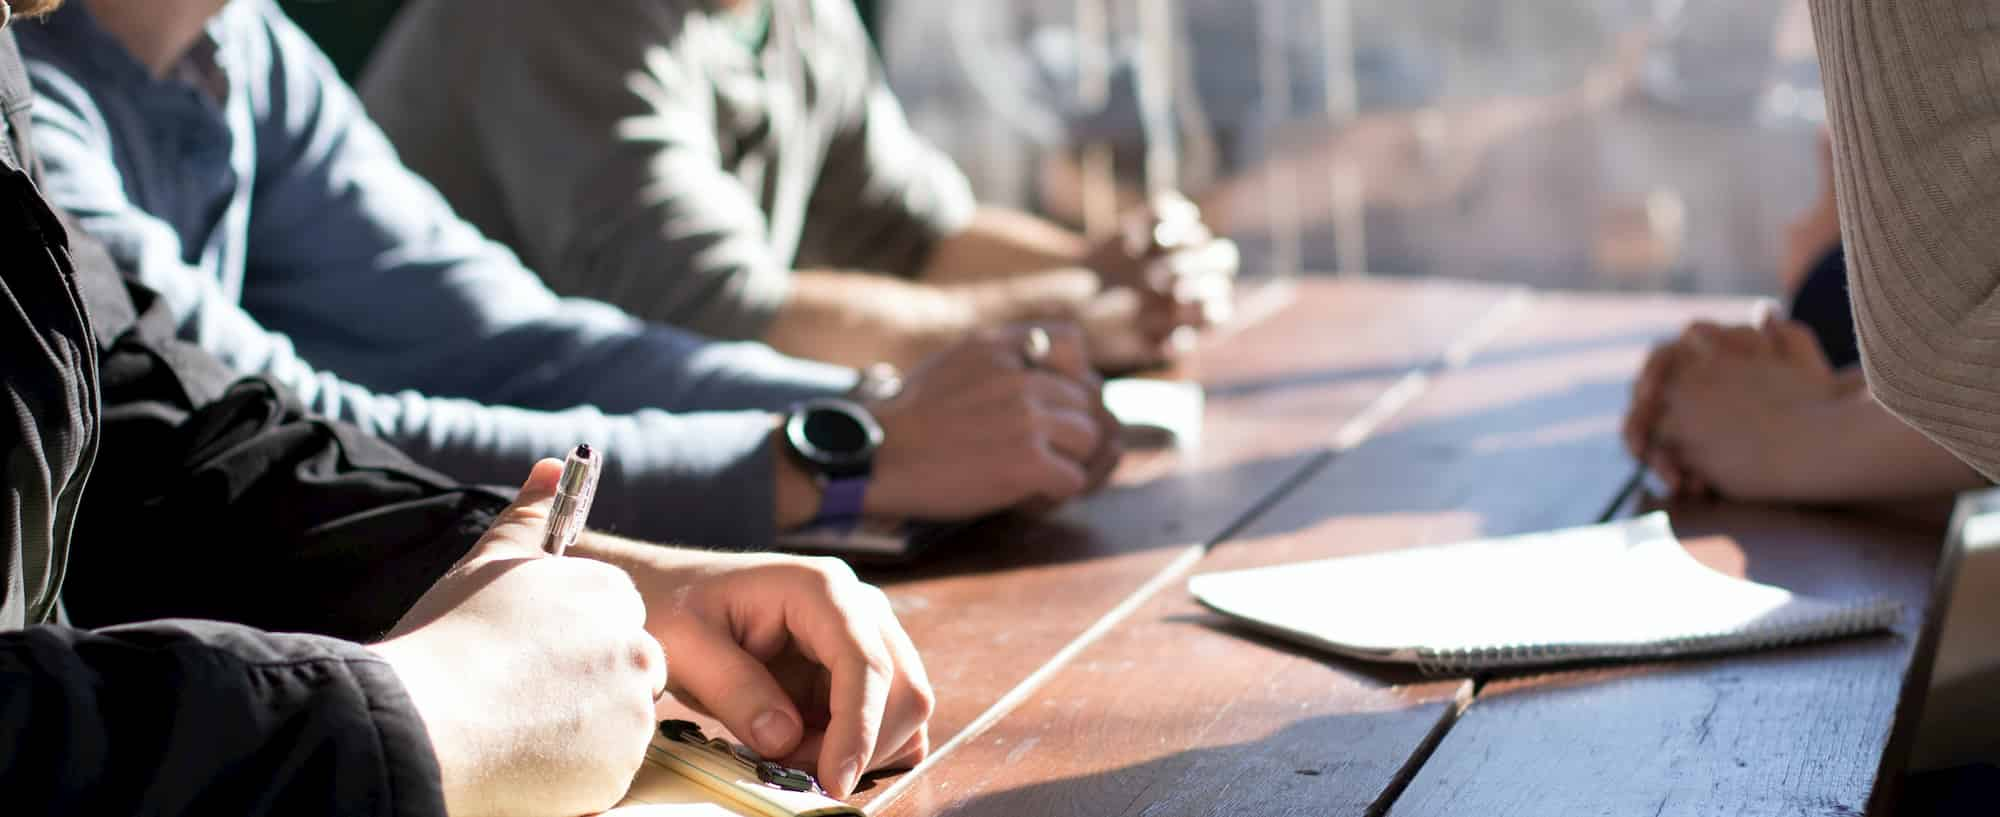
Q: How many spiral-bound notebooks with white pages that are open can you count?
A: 1